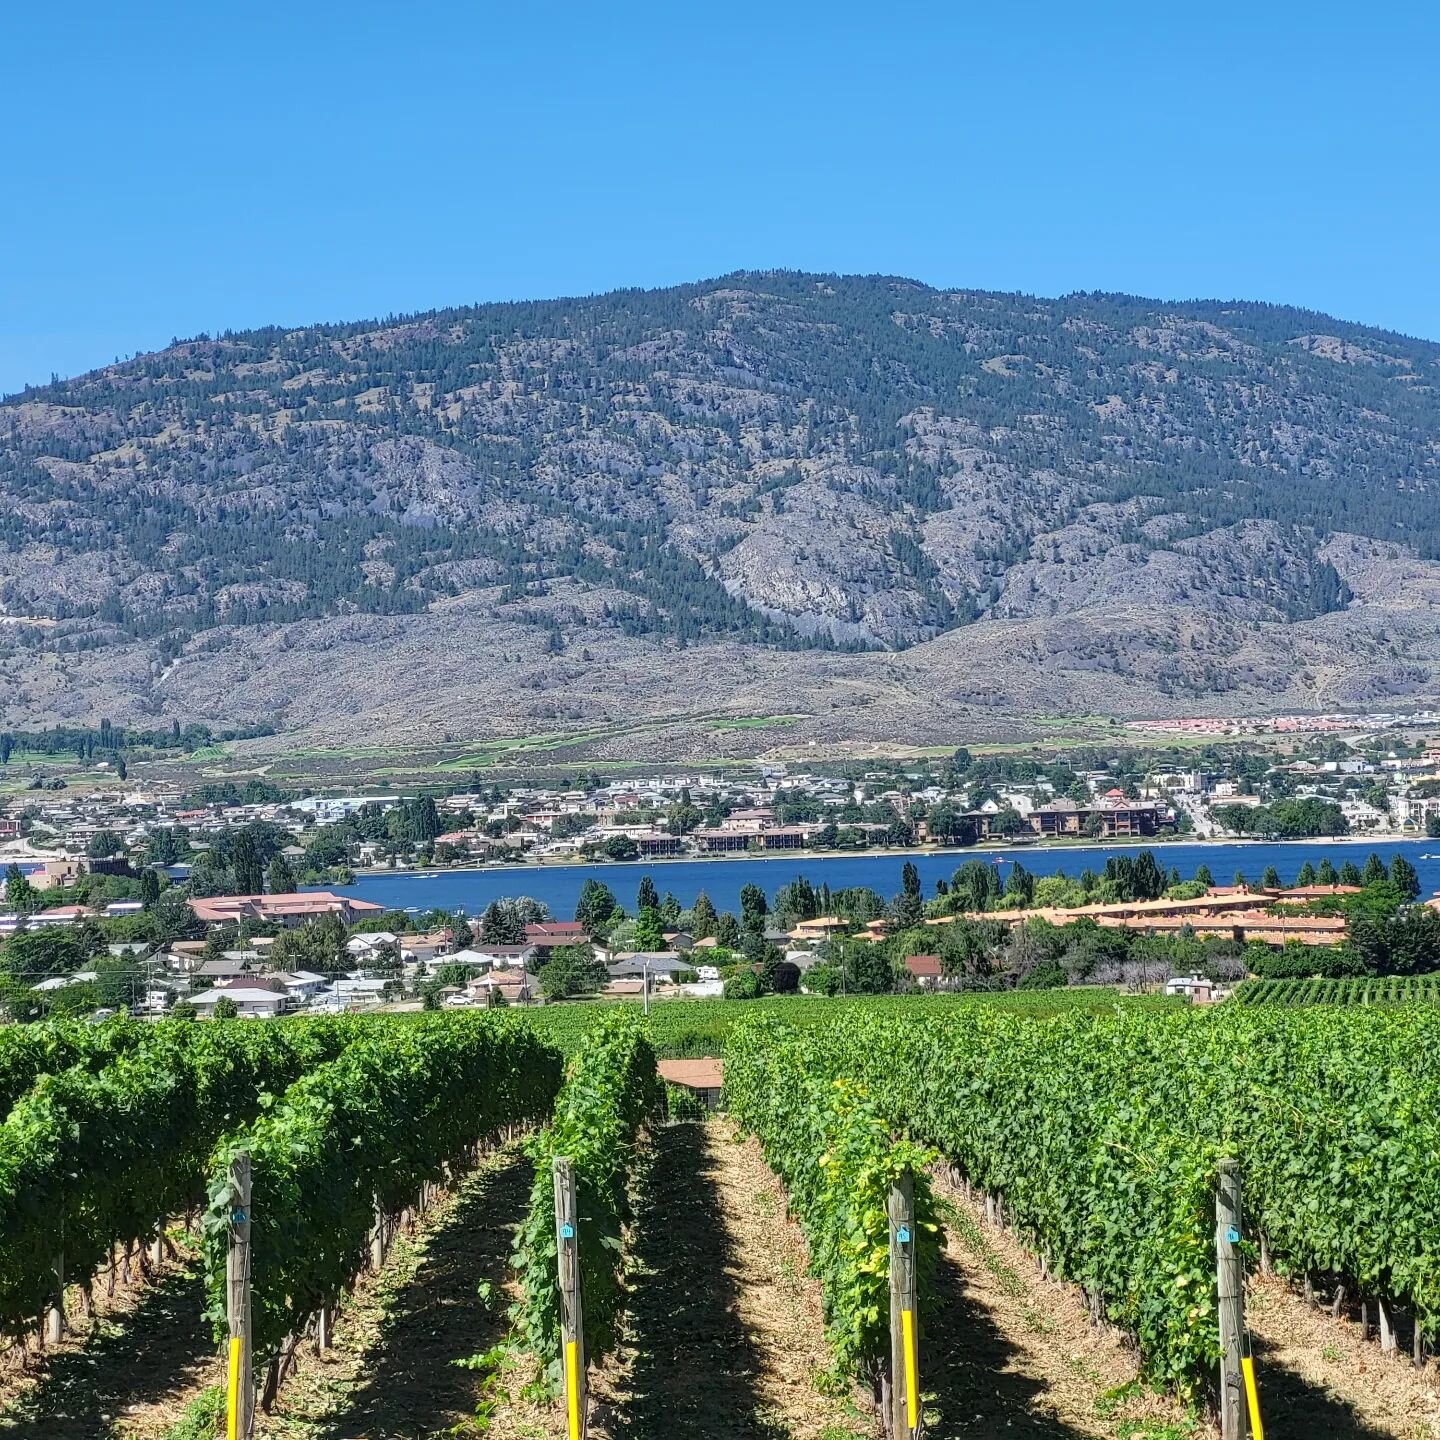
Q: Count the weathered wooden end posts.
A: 4